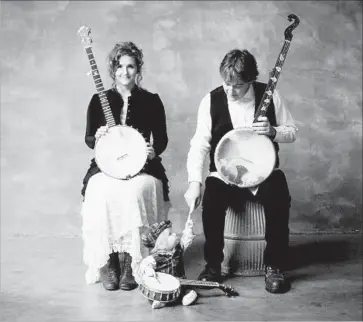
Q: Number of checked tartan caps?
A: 1